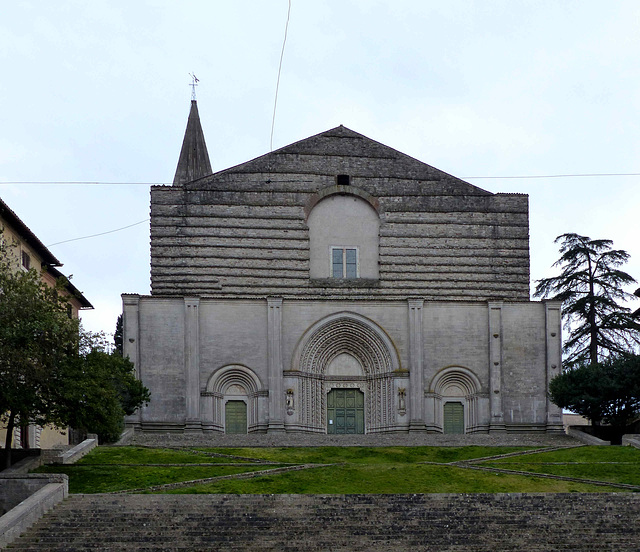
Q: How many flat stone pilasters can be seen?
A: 6